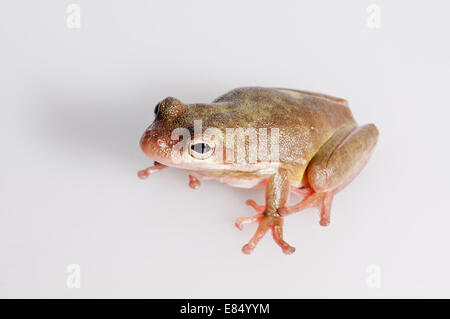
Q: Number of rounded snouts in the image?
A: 1